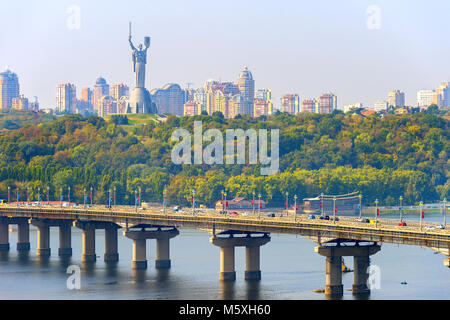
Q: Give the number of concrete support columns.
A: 12